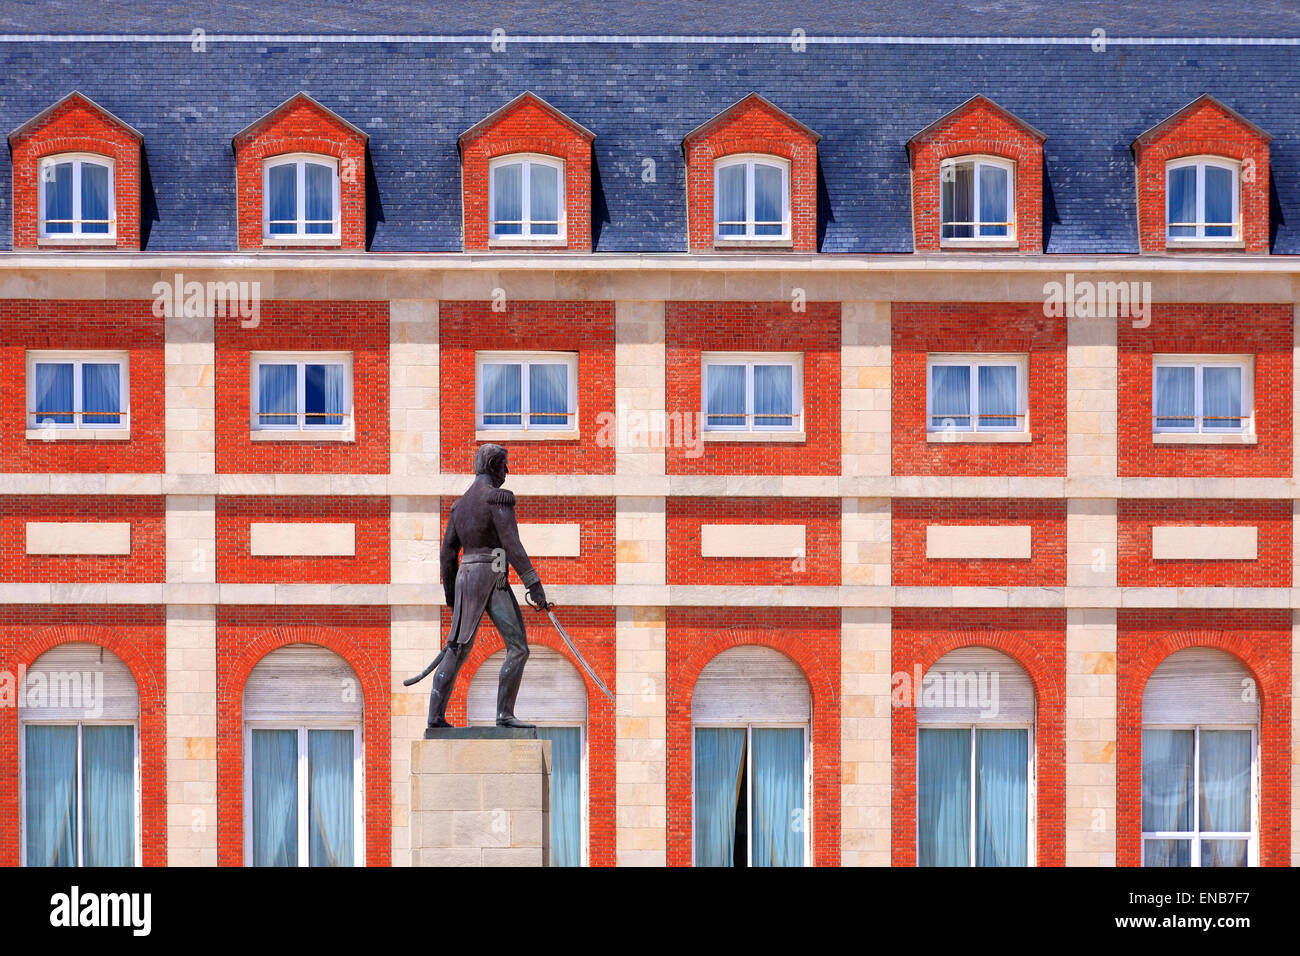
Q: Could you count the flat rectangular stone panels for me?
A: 6